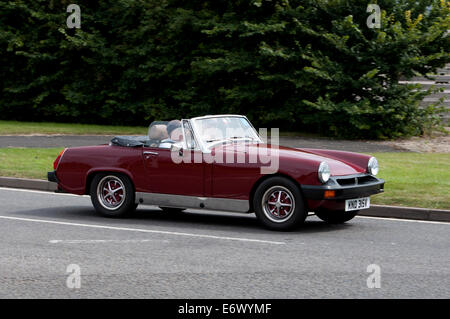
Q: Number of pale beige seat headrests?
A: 1